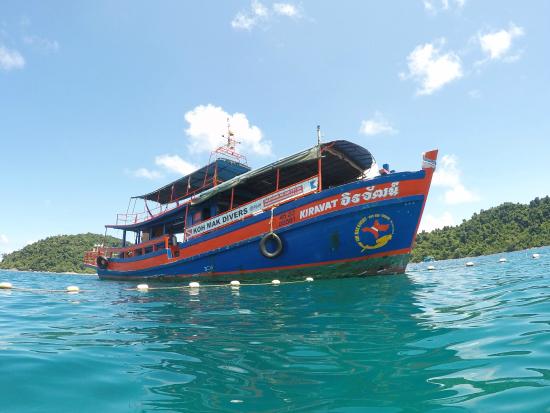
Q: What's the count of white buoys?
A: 11